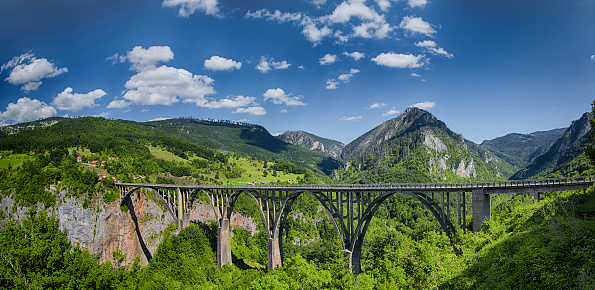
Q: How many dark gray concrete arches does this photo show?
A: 5